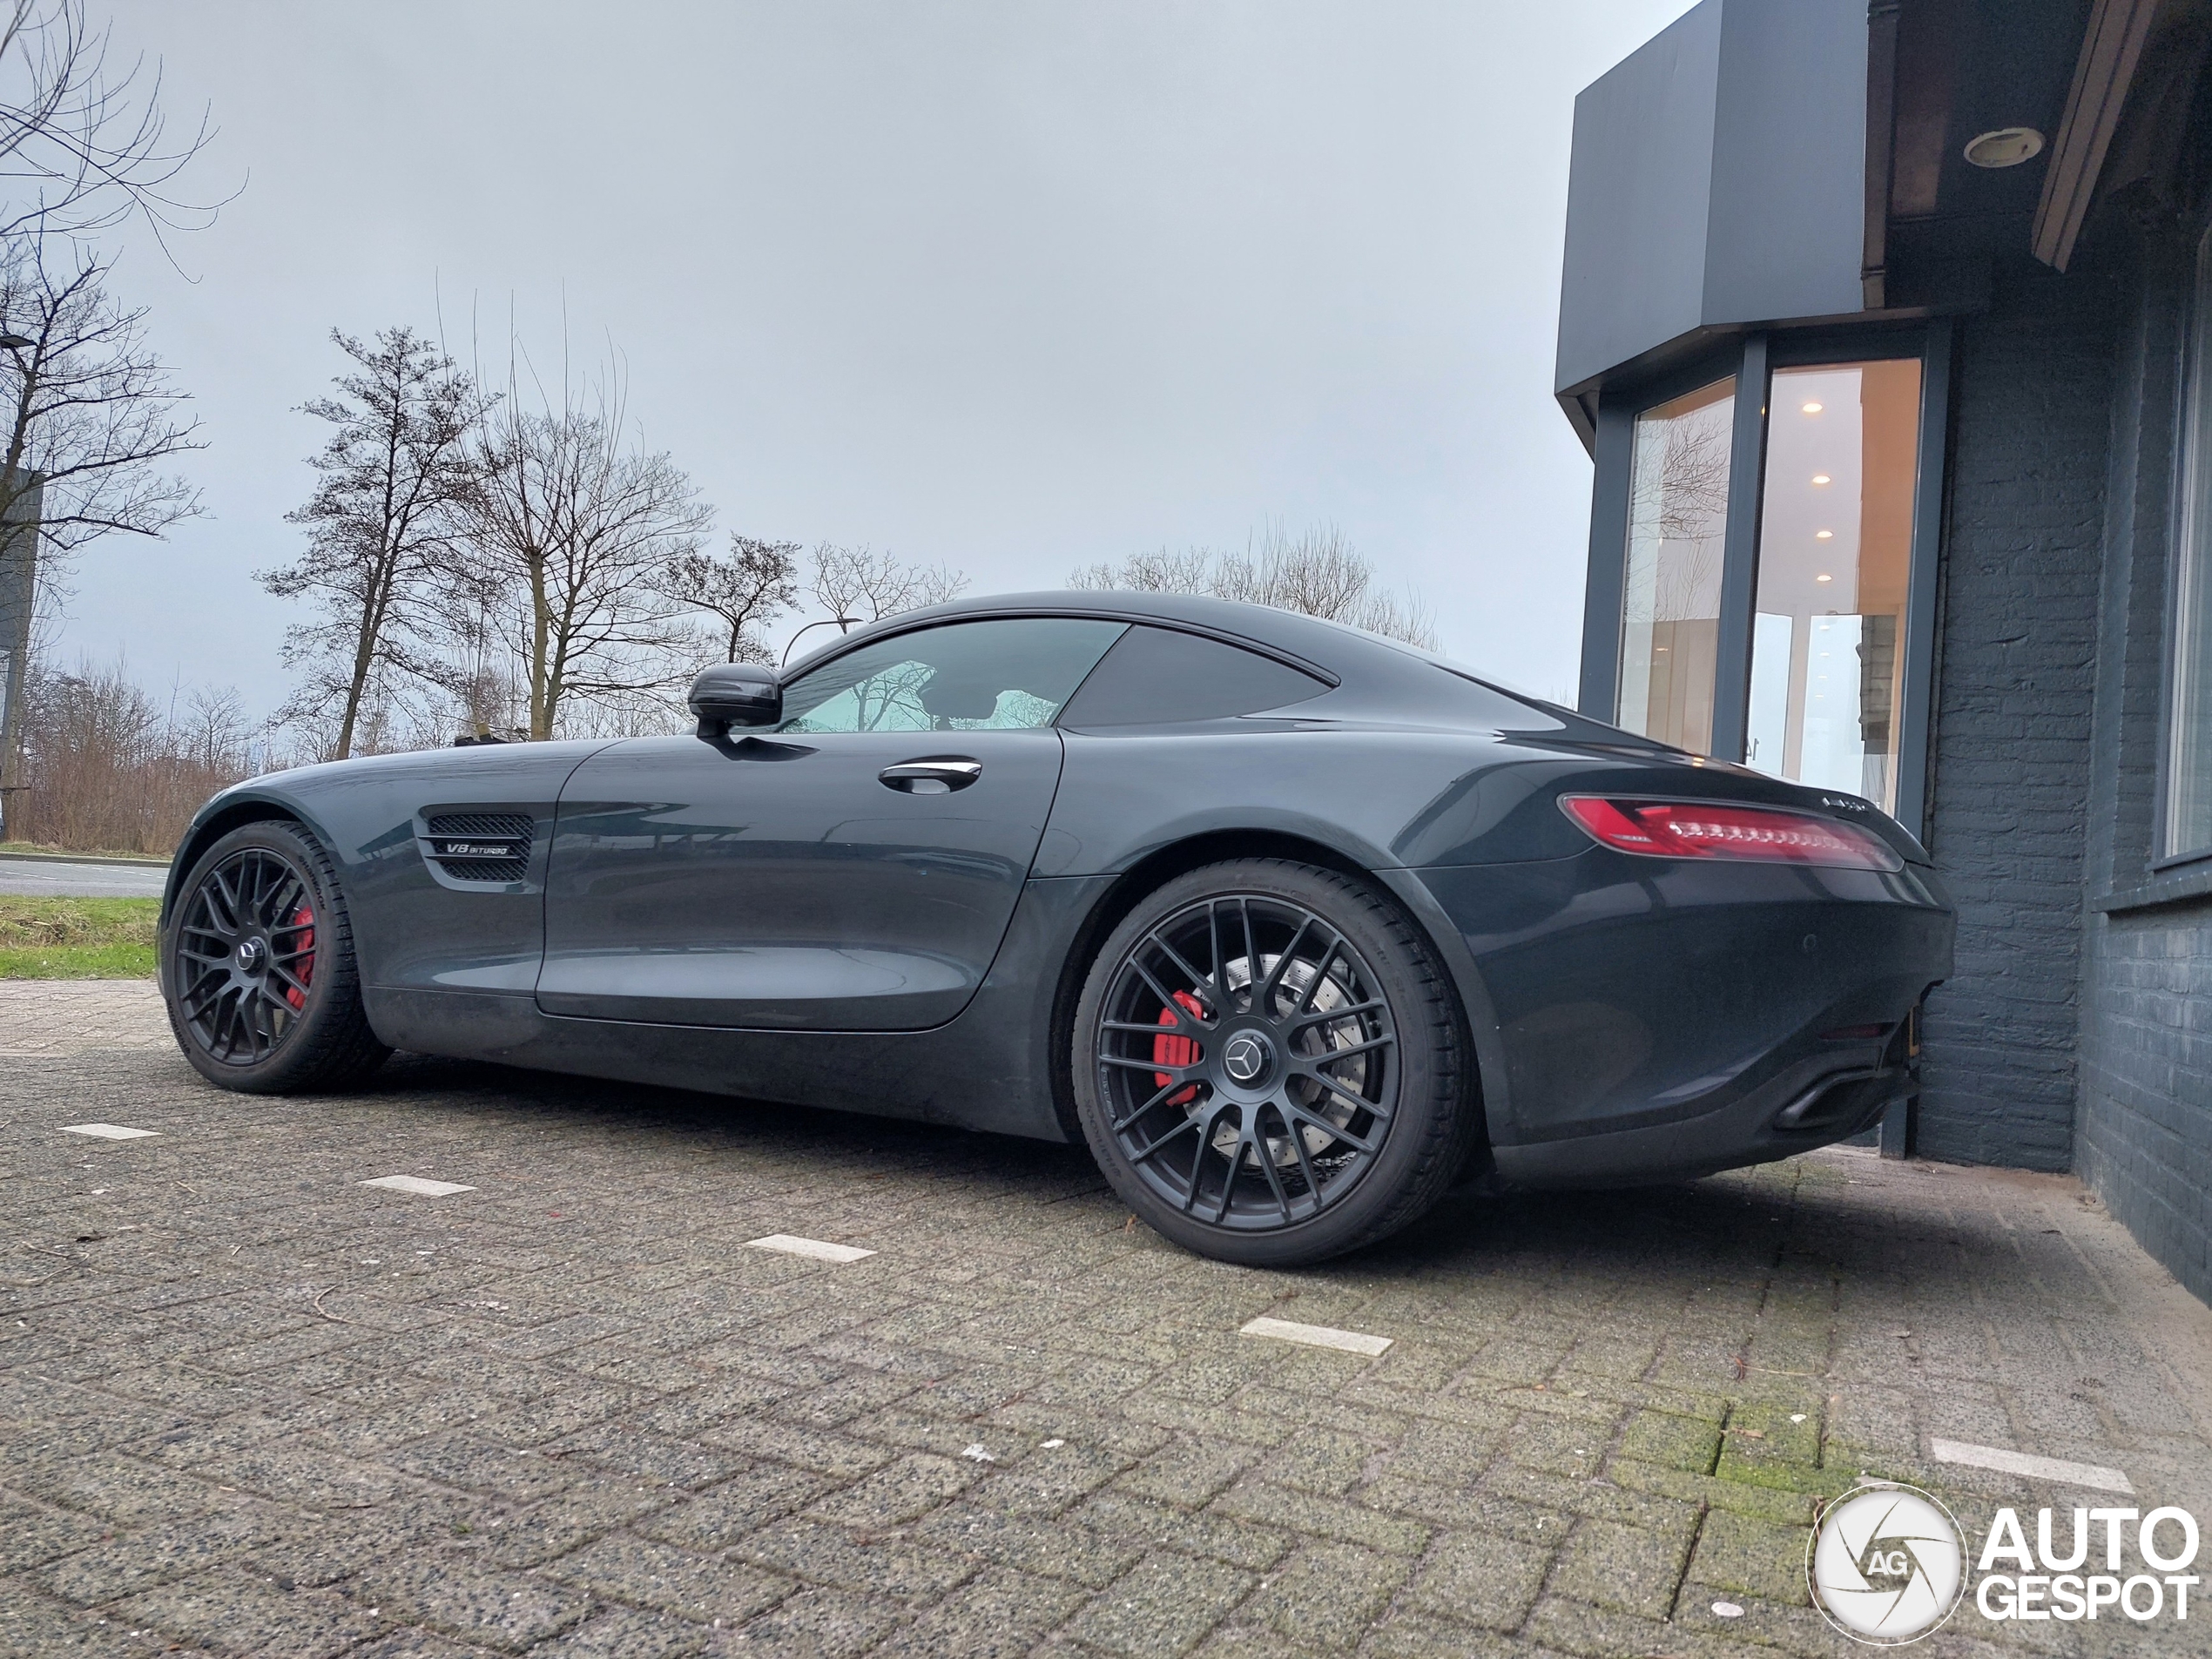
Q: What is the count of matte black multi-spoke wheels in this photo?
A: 2